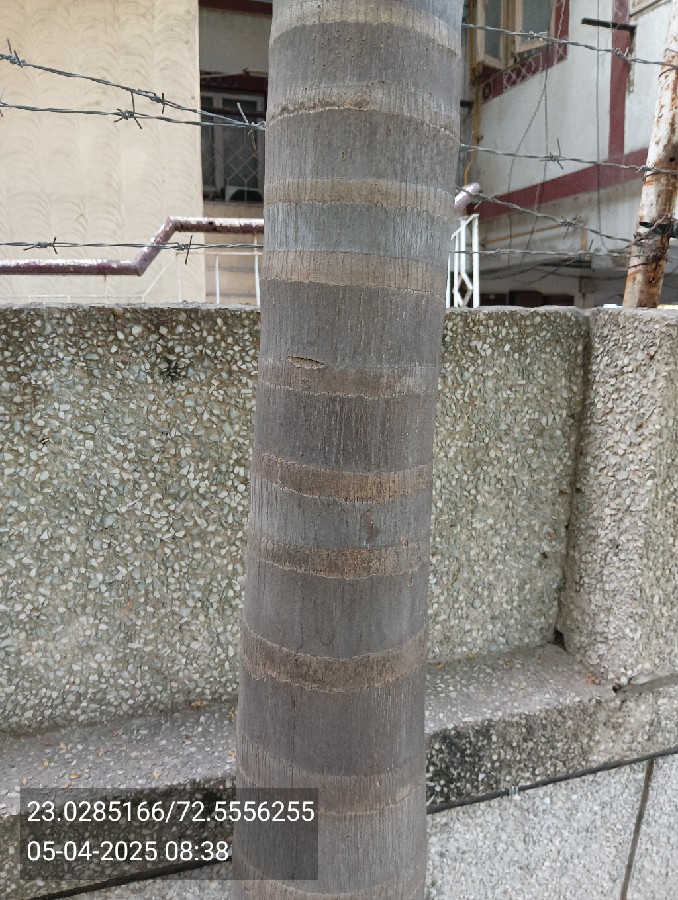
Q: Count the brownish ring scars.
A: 10